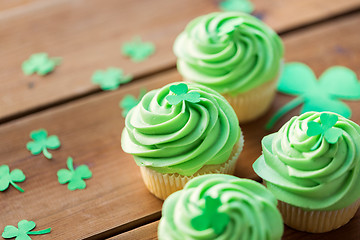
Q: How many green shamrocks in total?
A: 13